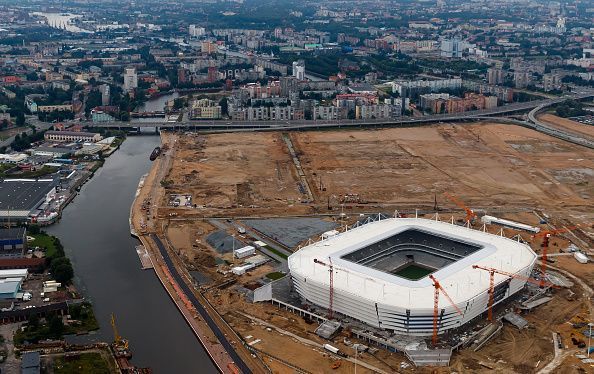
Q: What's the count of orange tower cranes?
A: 5